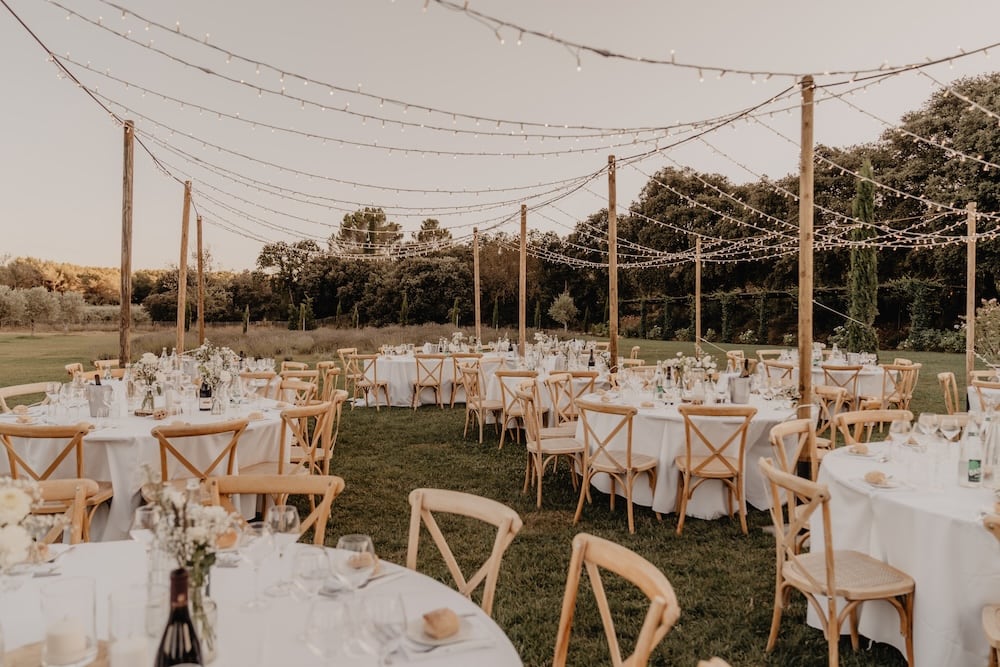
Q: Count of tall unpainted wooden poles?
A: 9